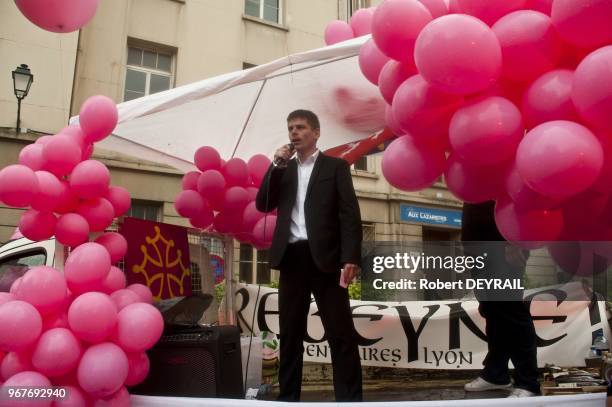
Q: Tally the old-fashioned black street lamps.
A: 1